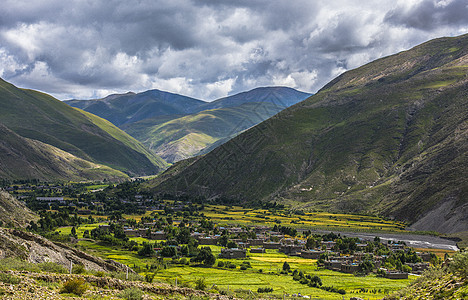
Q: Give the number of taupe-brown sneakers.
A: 0